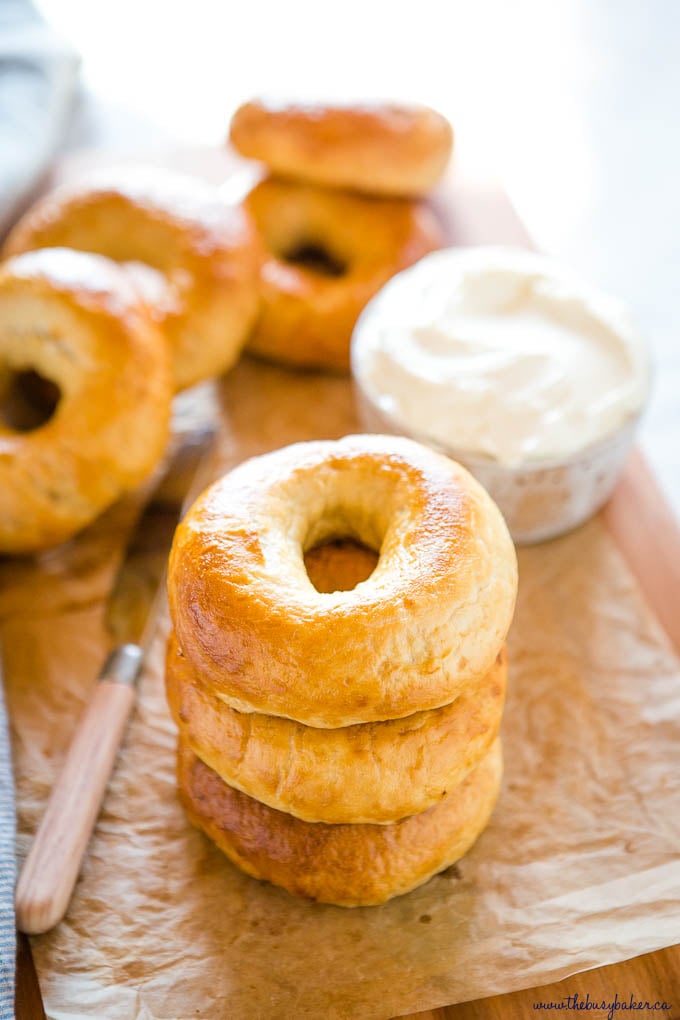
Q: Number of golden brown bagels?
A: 7